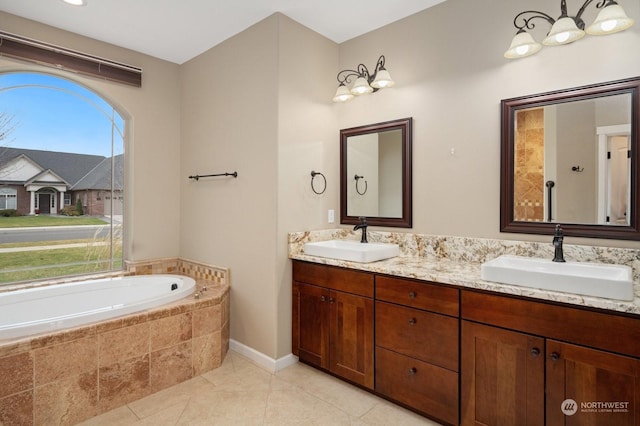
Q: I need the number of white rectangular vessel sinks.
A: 2